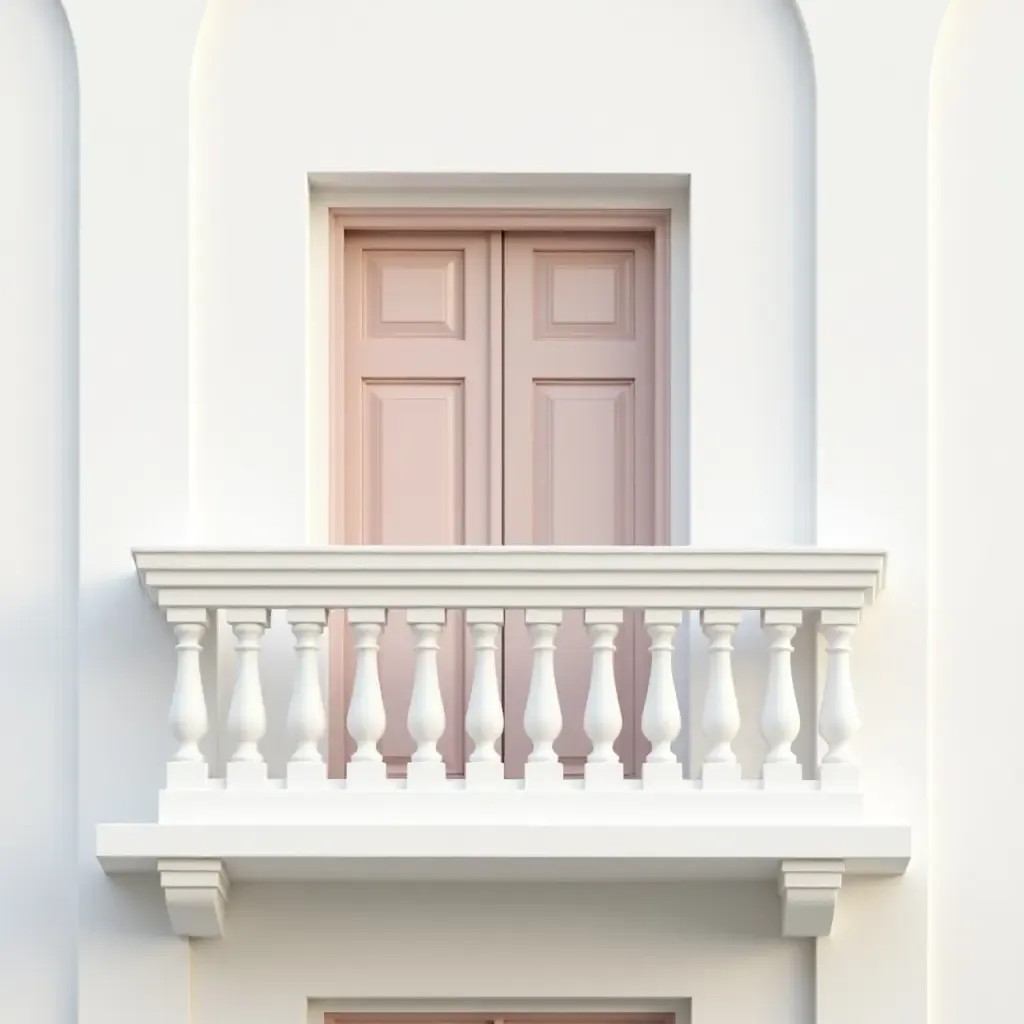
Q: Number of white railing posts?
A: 12